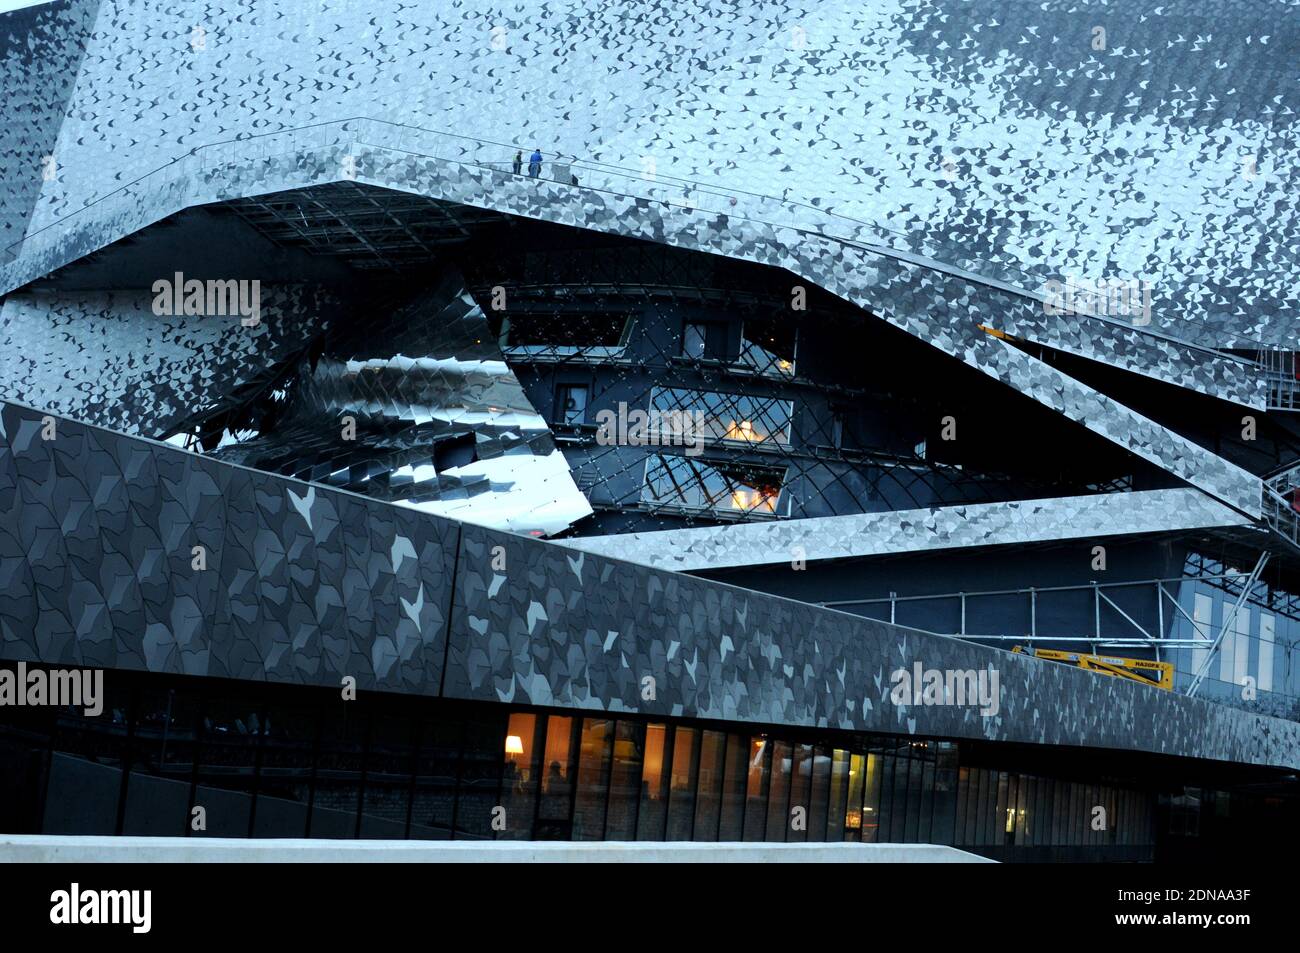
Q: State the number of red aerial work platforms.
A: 0